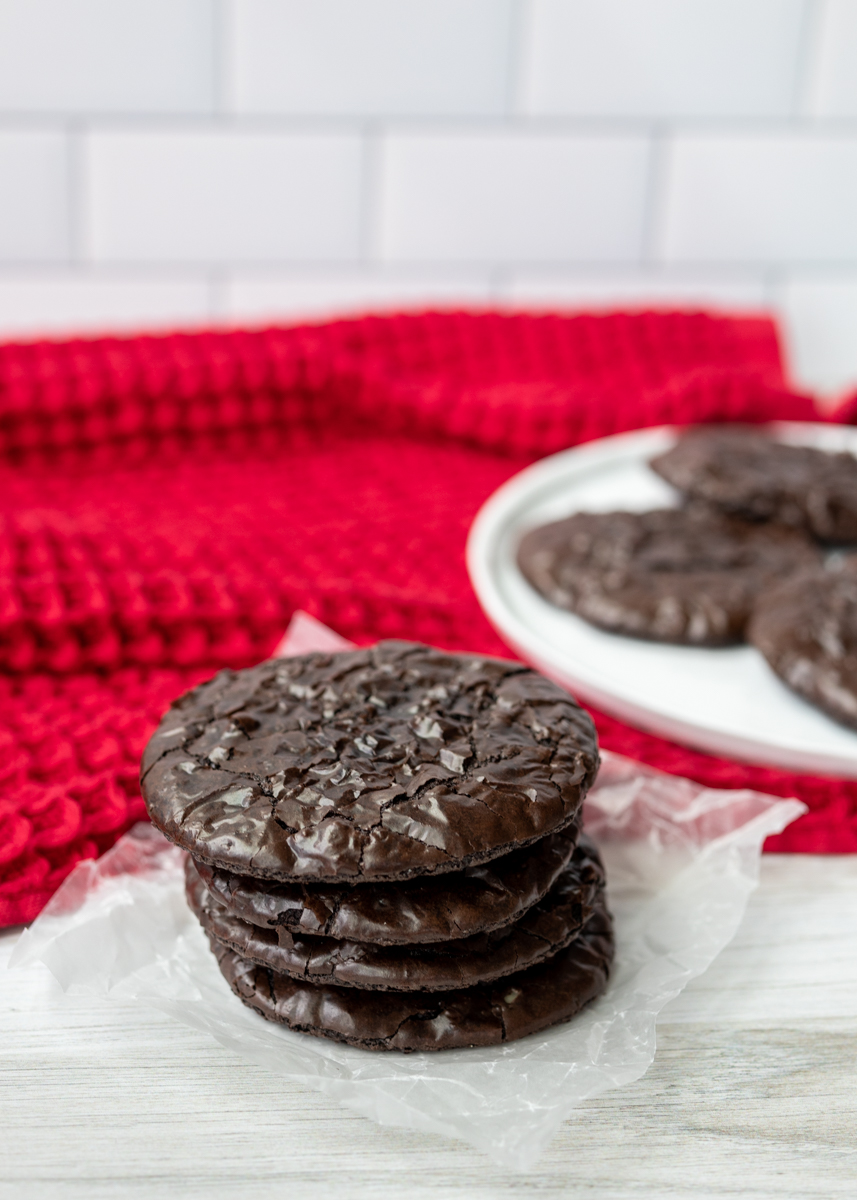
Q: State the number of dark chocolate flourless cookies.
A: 7